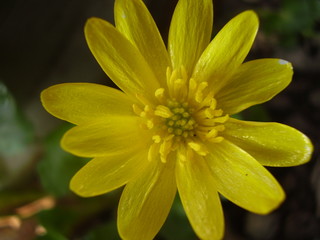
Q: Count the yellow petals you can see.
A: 12